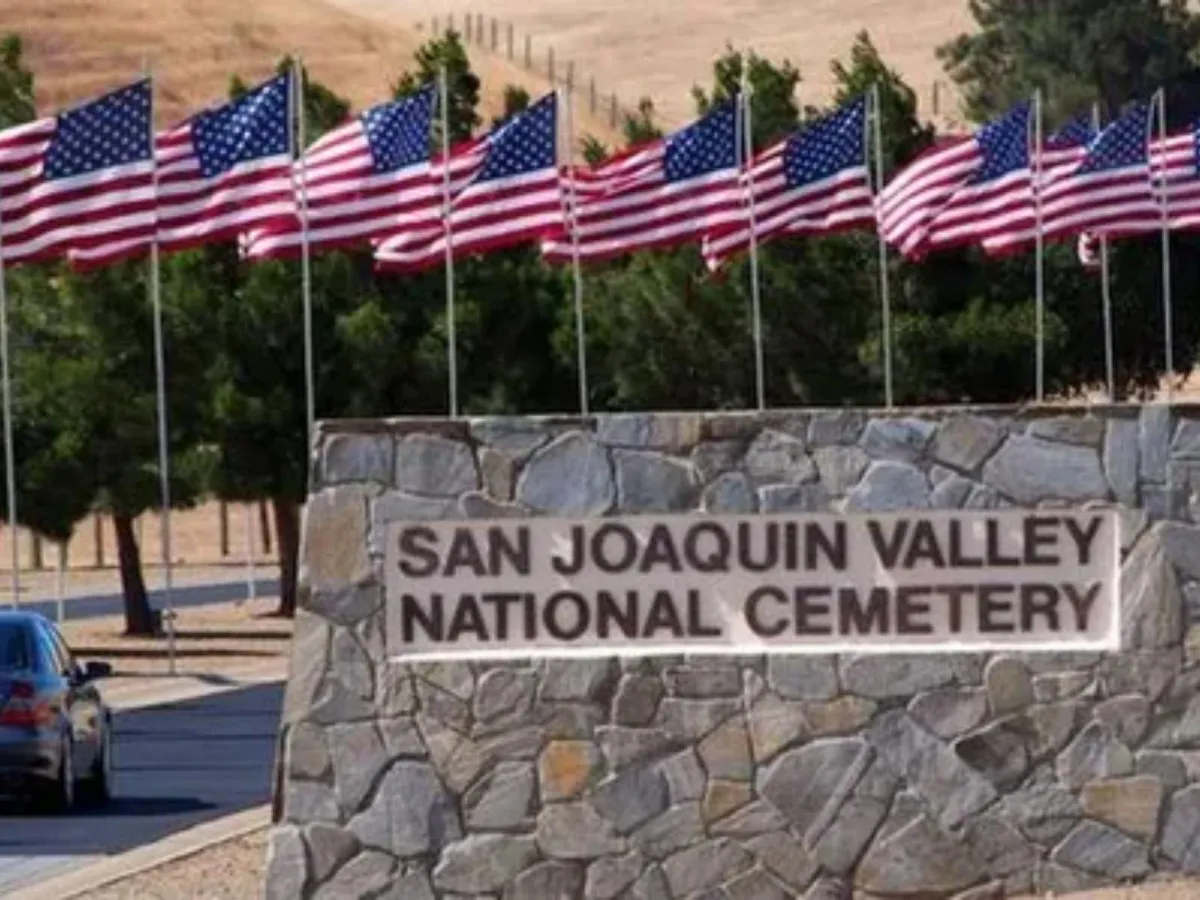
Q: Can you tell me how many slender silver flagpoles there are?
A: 10